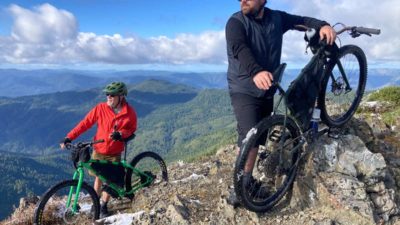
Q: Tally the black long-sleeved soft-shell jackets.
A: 1